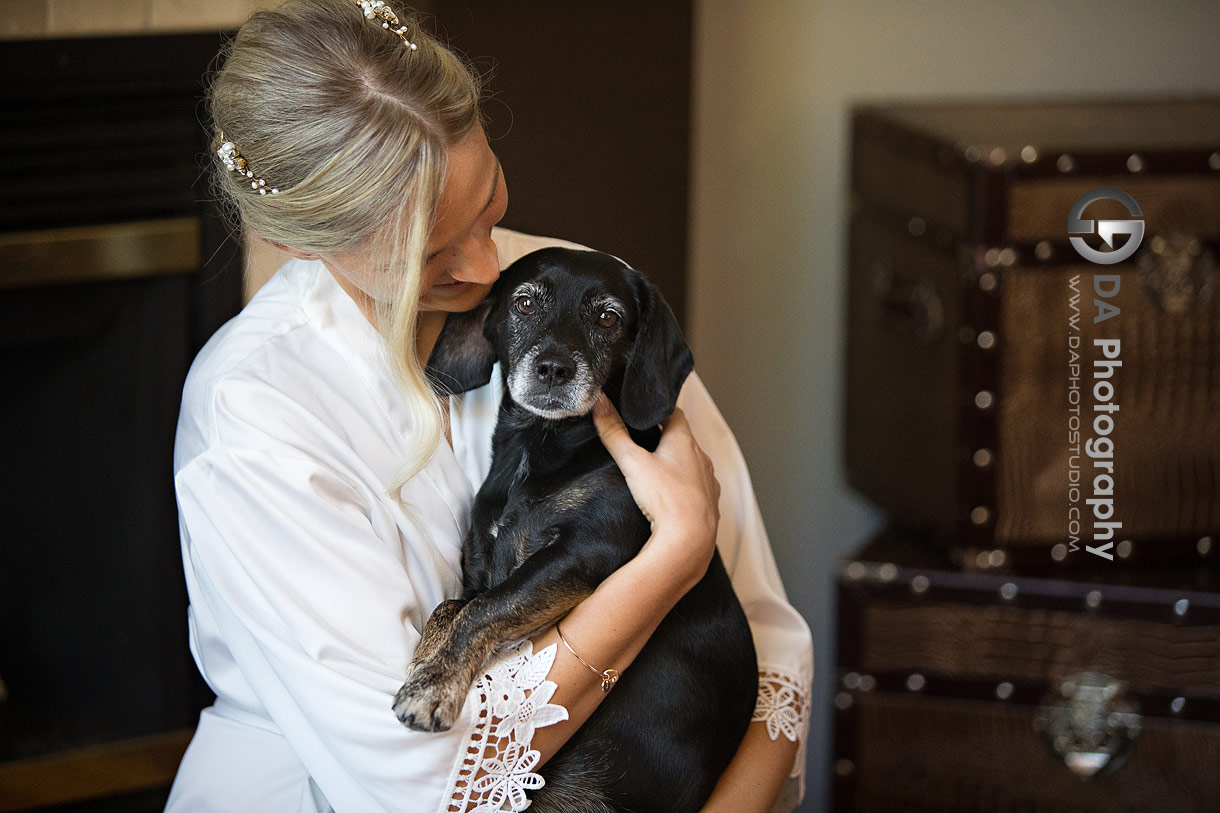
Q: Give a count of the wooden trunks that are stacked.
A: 2